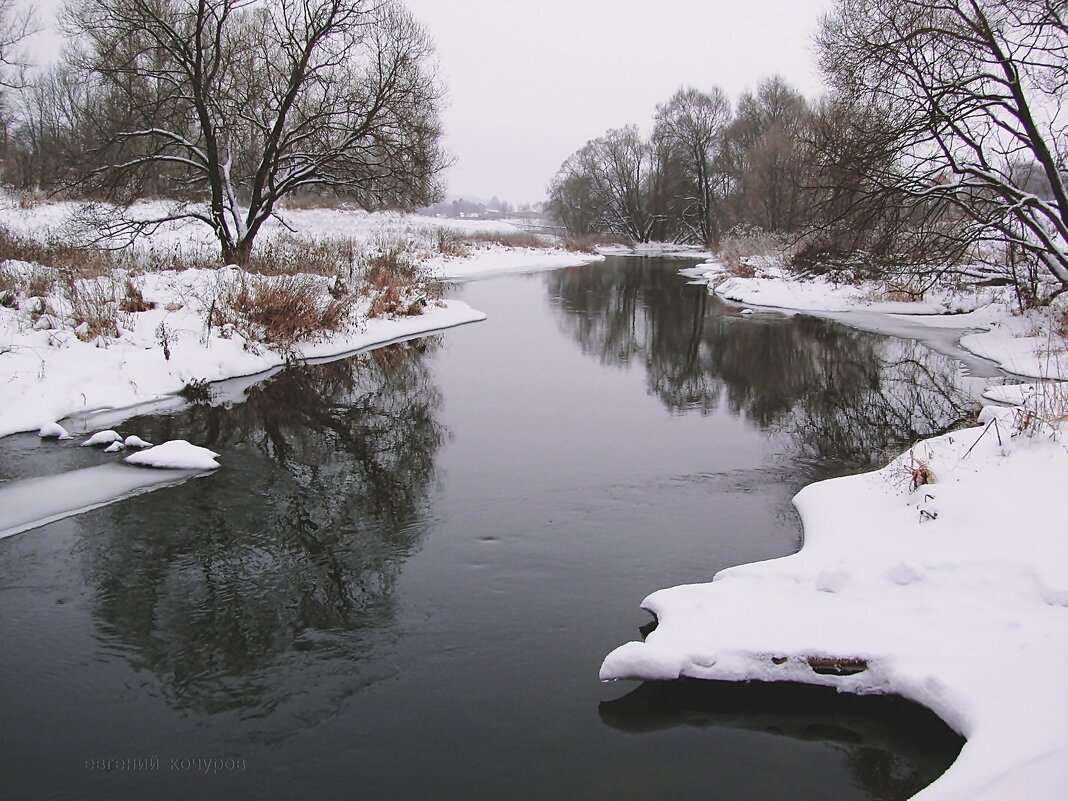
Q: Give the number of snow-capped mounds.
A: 5